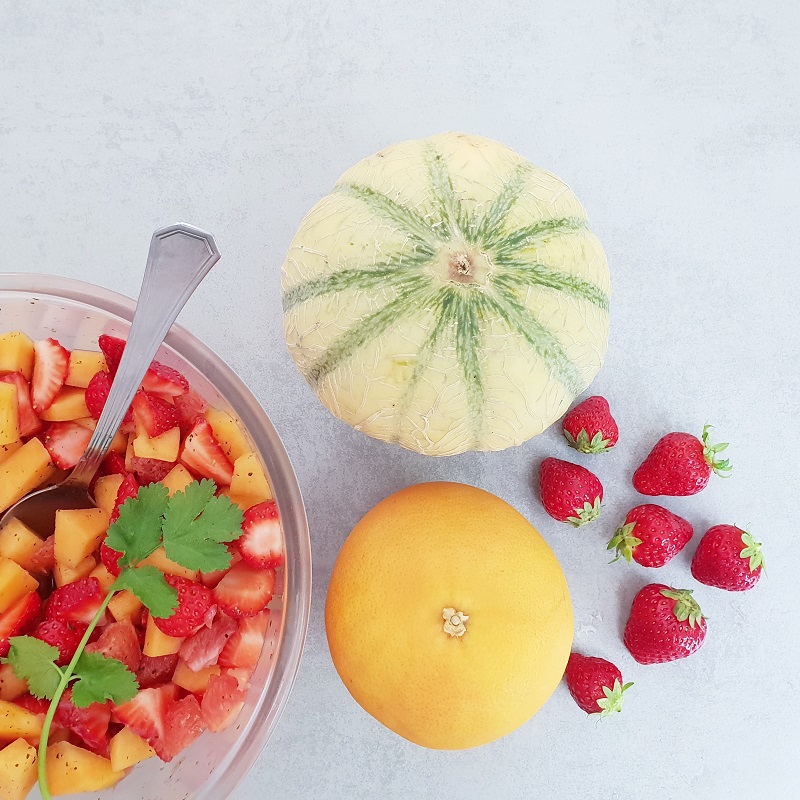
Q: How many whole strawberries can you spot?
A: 7